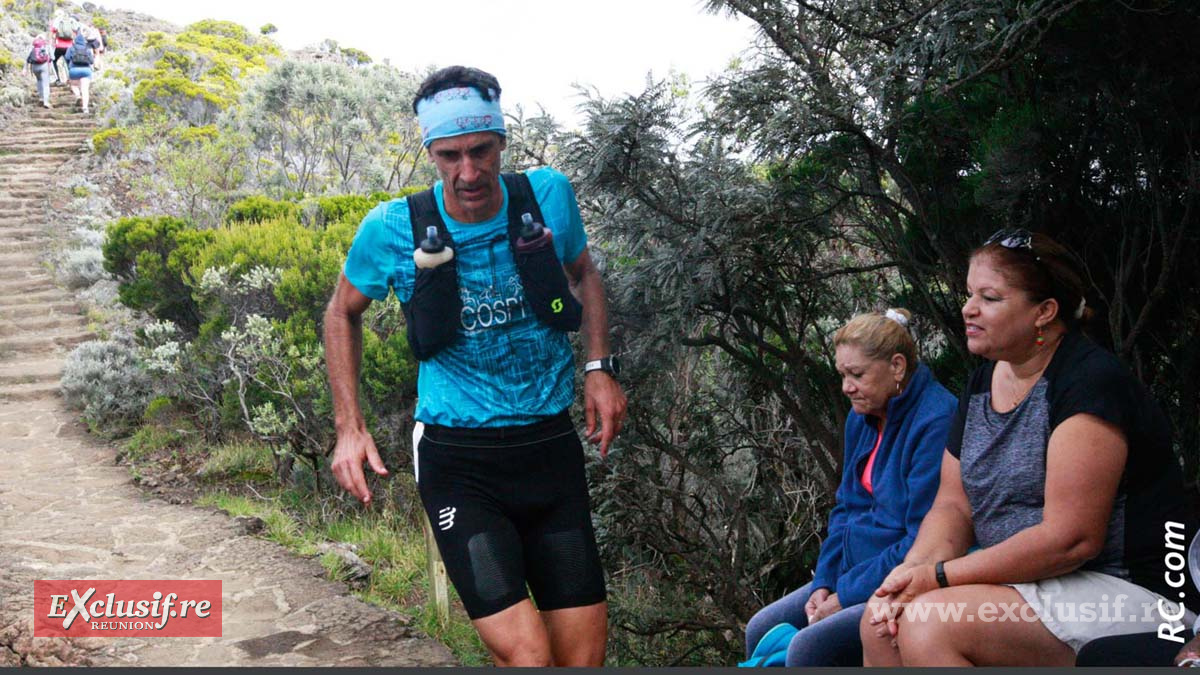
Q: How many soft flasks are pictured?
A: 2